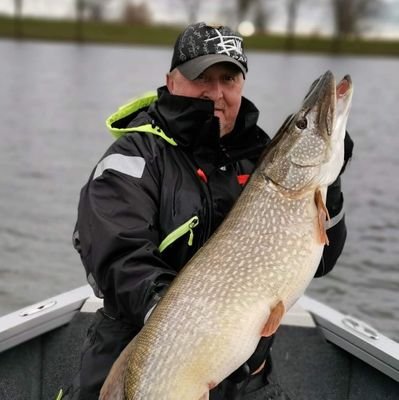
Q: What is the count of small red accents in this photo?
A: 2